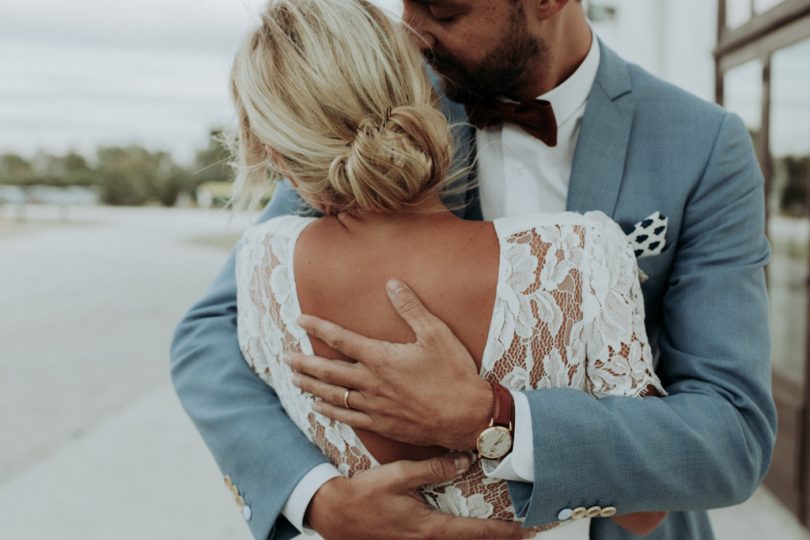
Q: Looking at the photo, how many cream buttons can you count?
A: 6